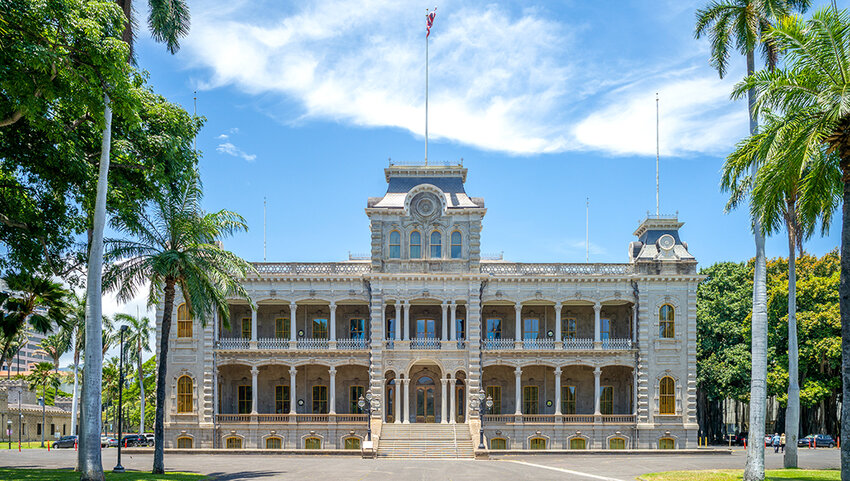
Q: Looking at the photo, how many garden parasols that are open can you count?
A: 0